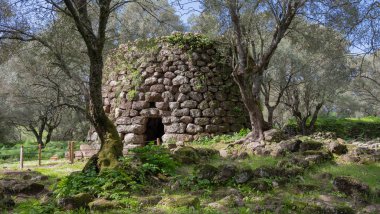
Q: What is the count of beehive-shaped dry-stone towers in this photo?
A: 1